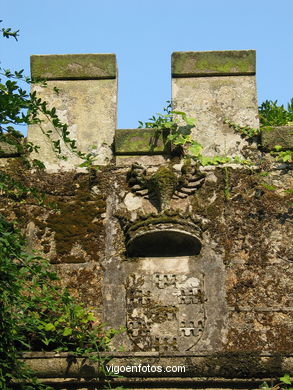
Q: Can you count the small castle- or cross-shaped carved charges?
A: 7